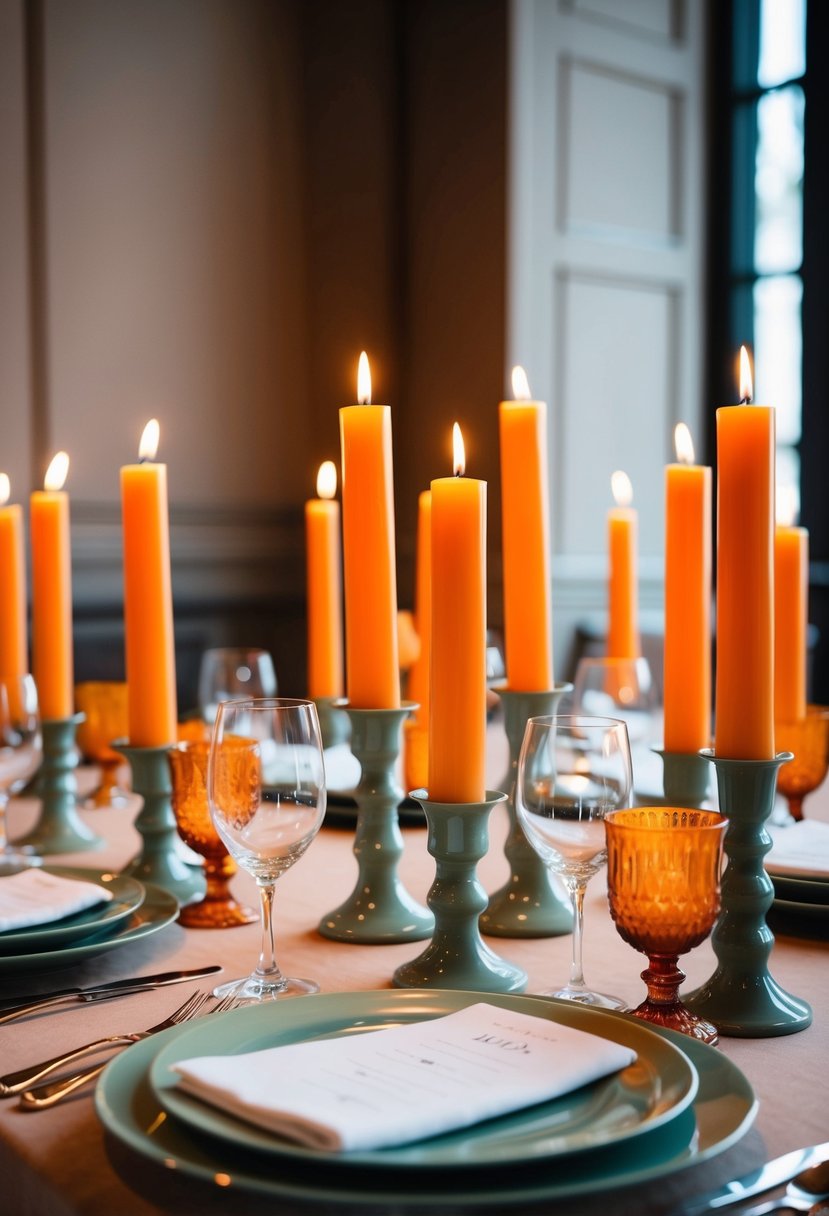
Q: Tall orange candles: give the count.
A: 12